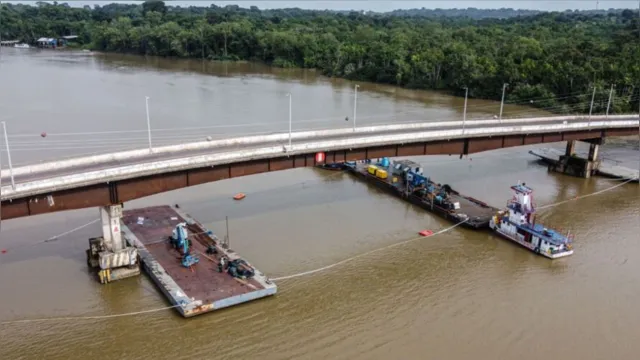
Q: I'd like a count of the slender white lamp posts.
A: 8